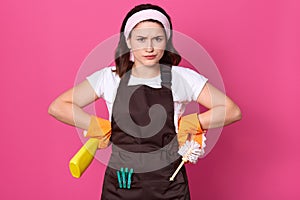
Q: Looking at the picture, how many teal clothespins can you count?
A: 3